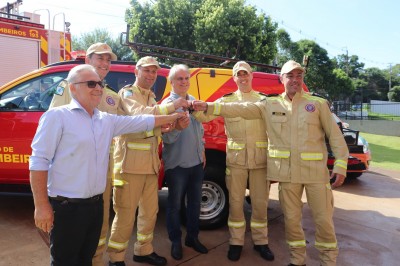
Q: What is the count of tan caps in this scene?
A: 4